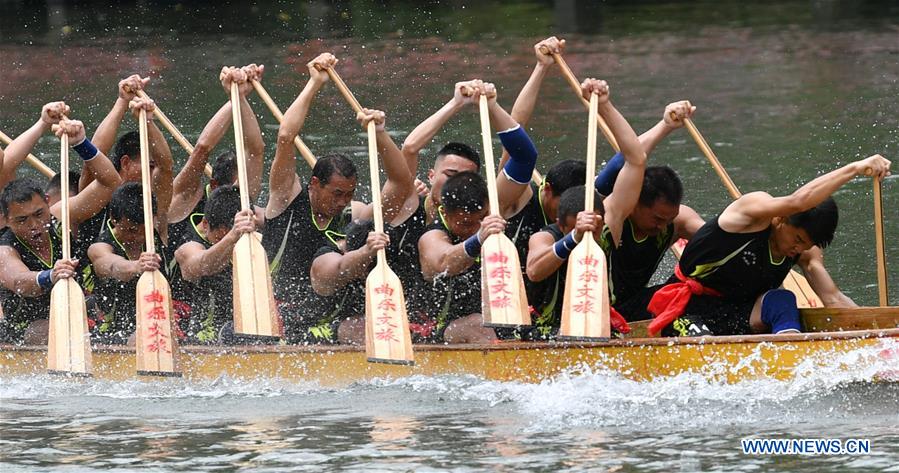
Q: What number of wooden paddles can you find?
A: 15